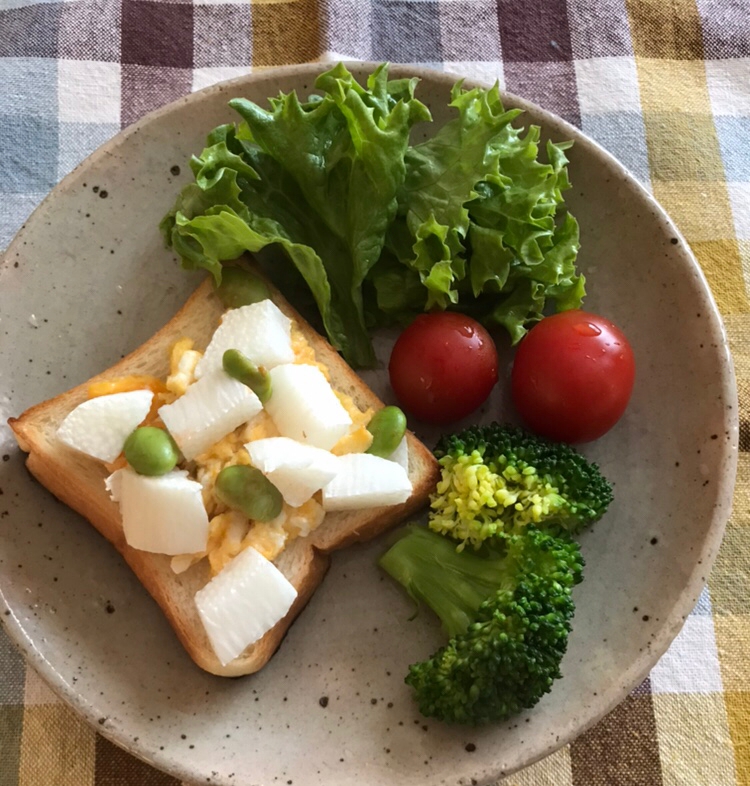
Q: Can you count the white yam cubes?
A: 8